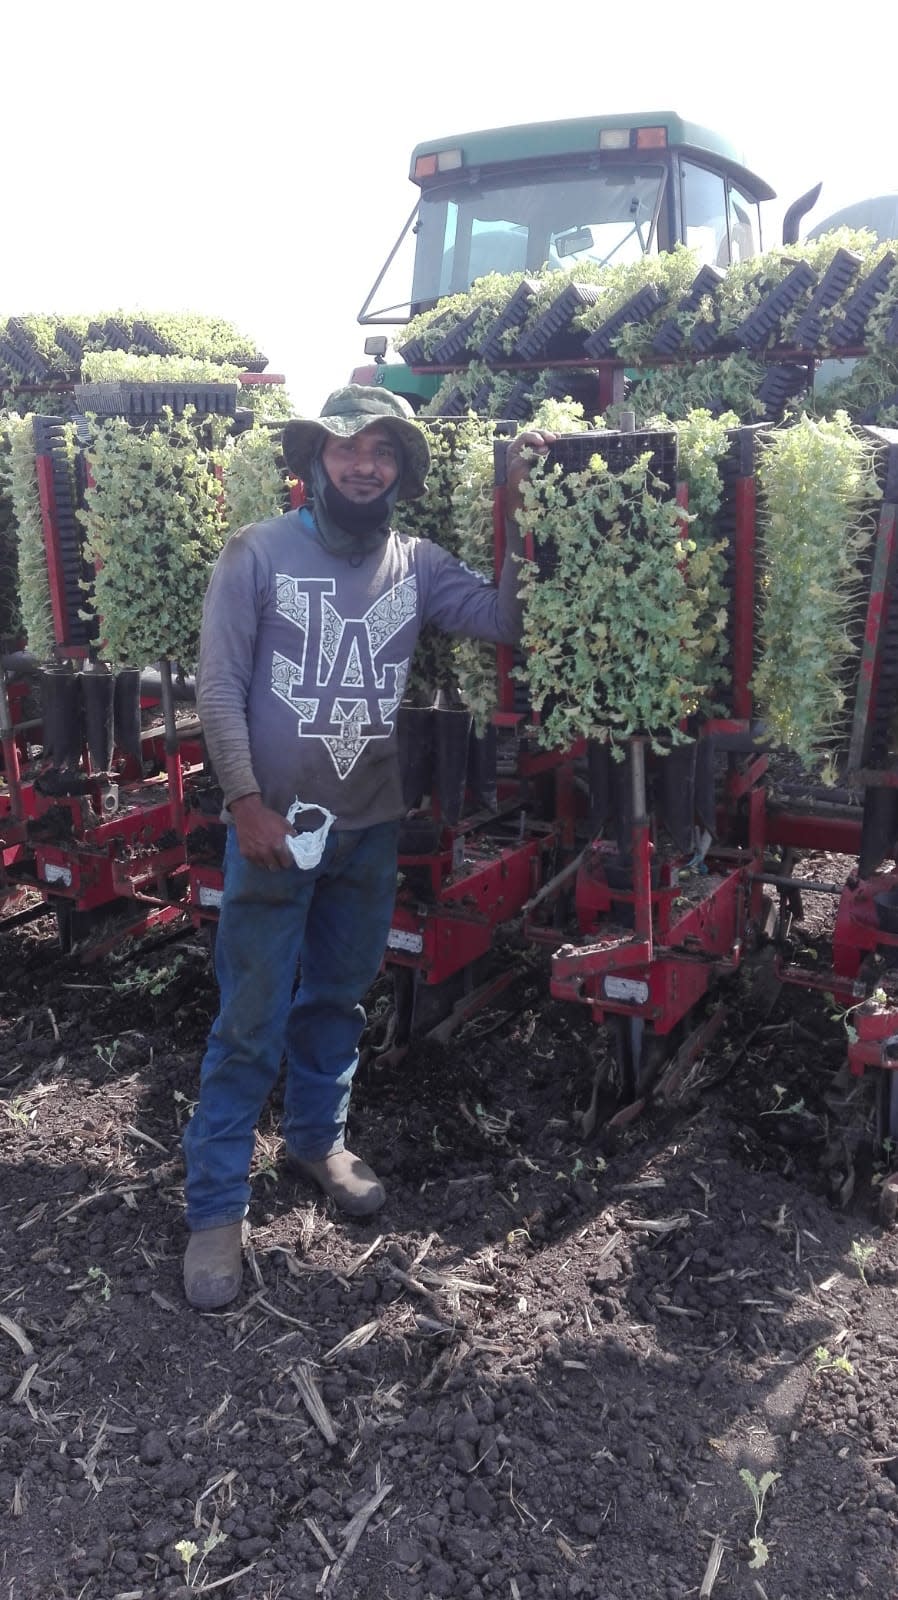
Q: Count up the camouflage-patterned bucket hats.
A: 1